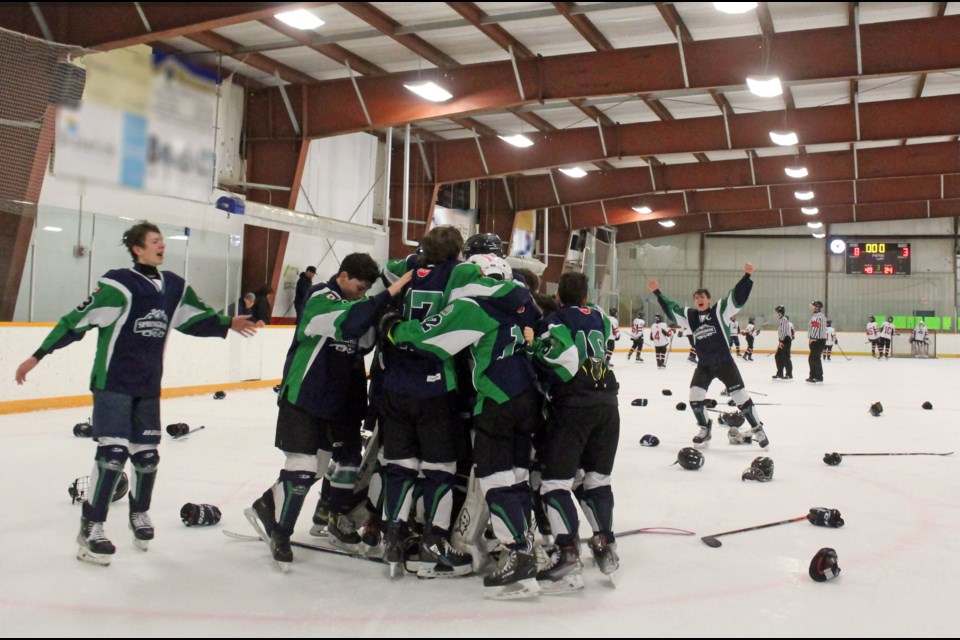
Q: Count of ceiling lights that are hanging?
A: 14